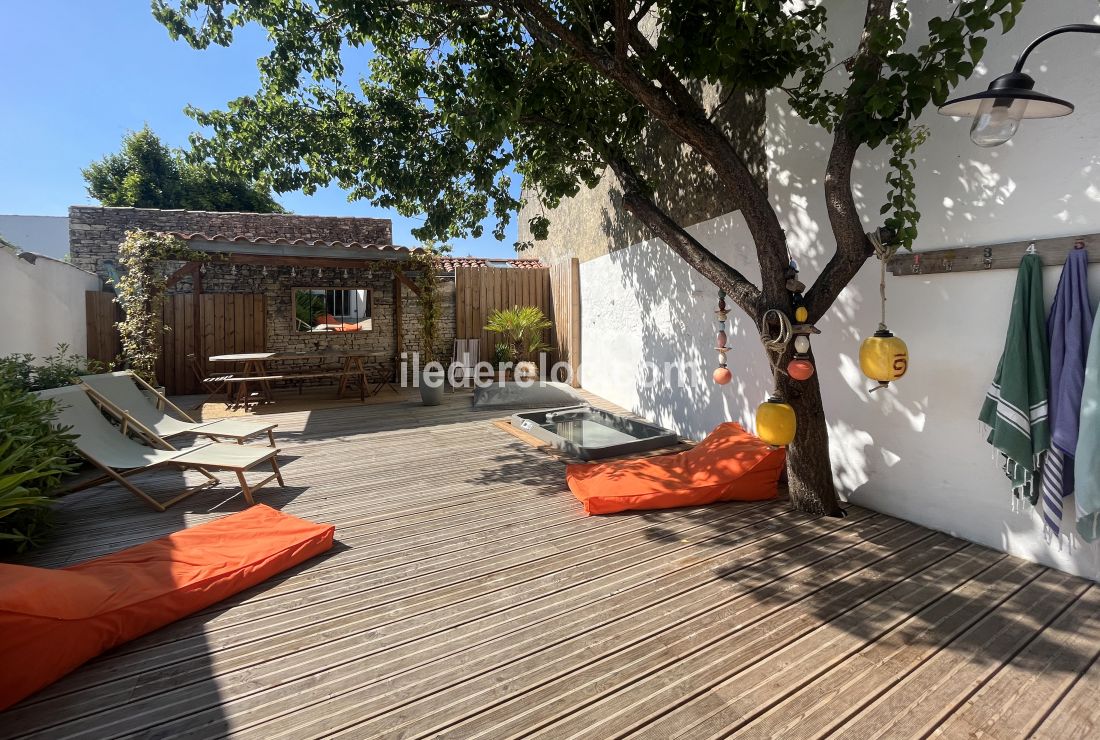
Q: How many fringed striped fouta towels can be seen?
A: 3